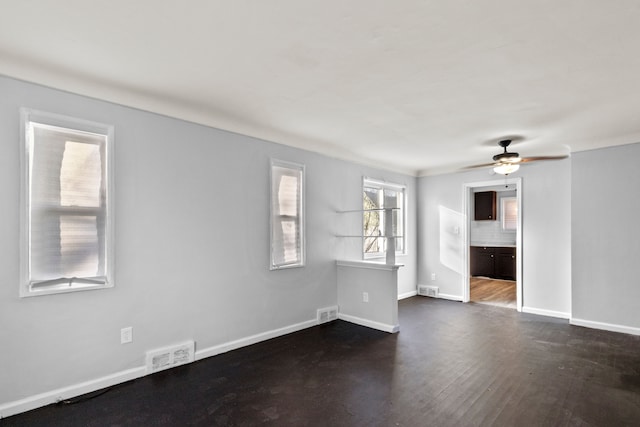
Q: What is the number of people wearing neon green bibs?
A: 0